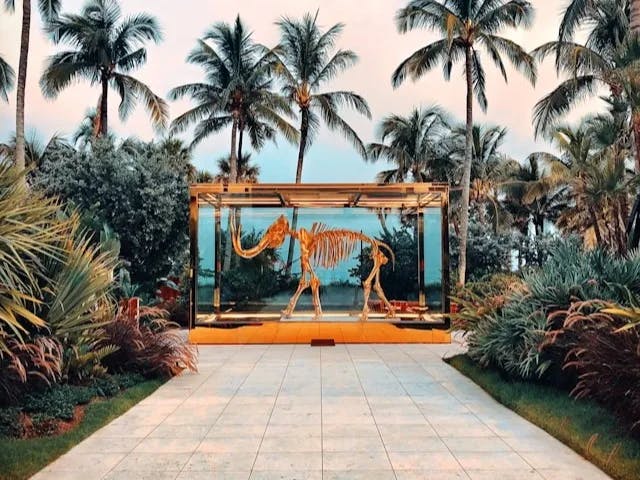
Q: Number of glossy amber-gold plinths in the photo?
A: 1